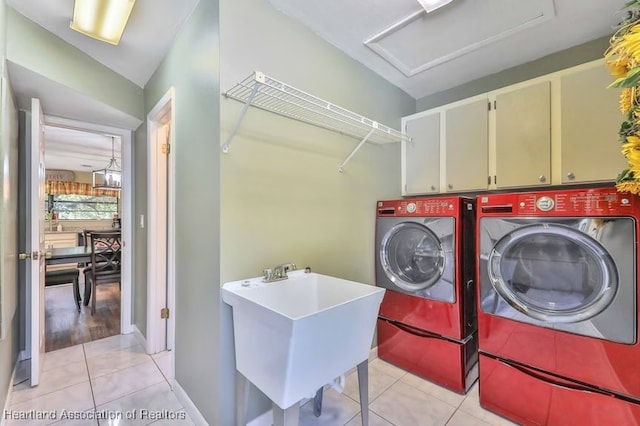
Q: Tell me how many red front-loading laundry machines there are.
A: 2